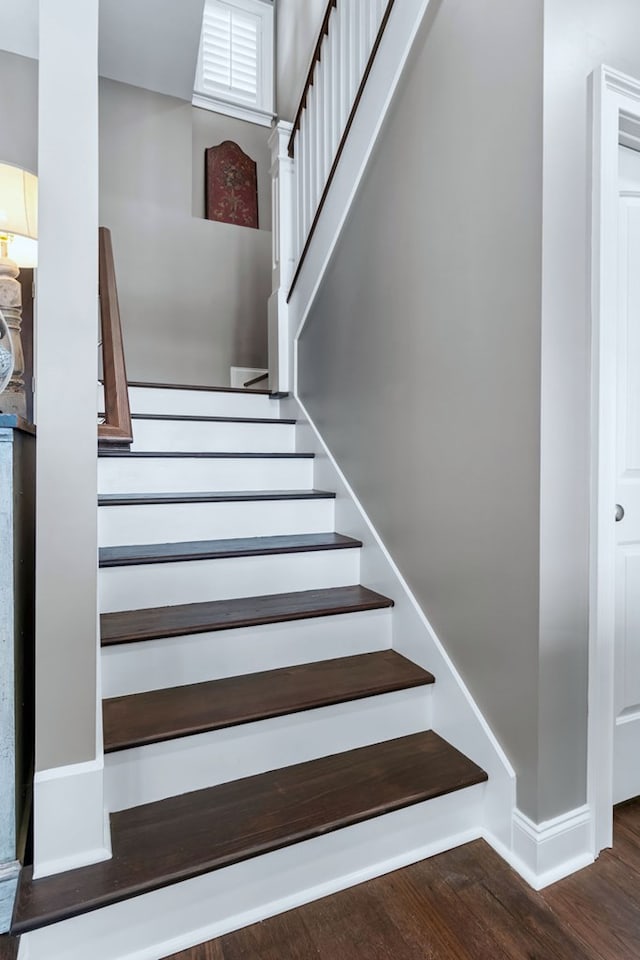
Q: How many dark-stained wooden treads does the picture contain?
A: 8